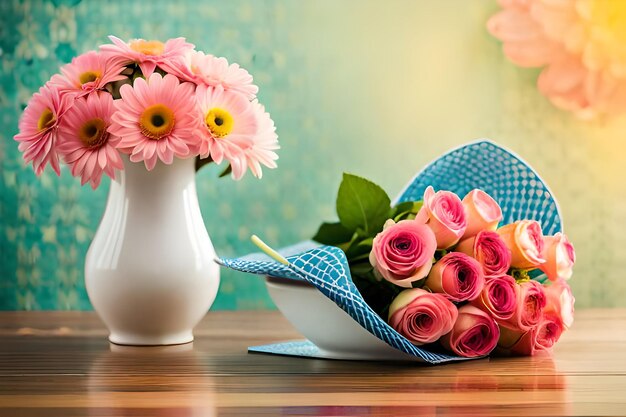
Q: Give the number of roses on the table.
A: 13